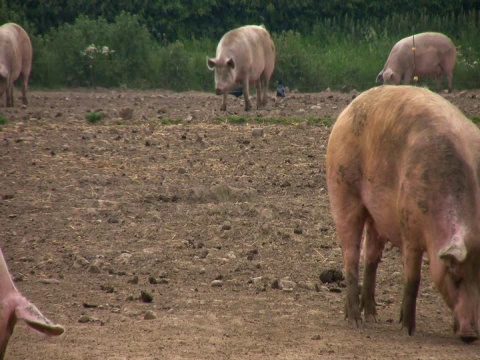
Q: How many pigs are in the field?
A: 5